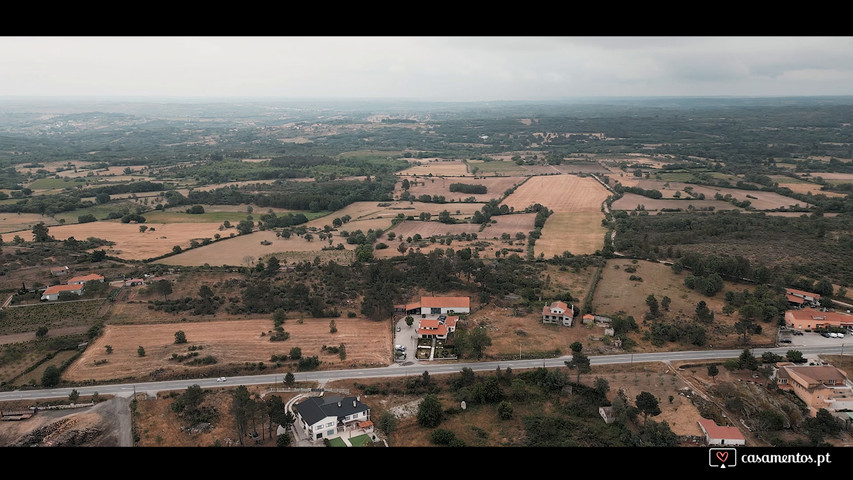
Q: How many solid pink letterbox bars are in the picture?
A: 0